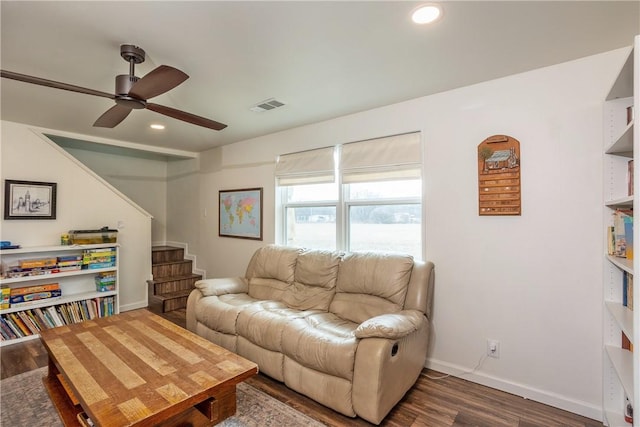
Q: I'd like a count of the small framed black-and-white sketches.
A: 1